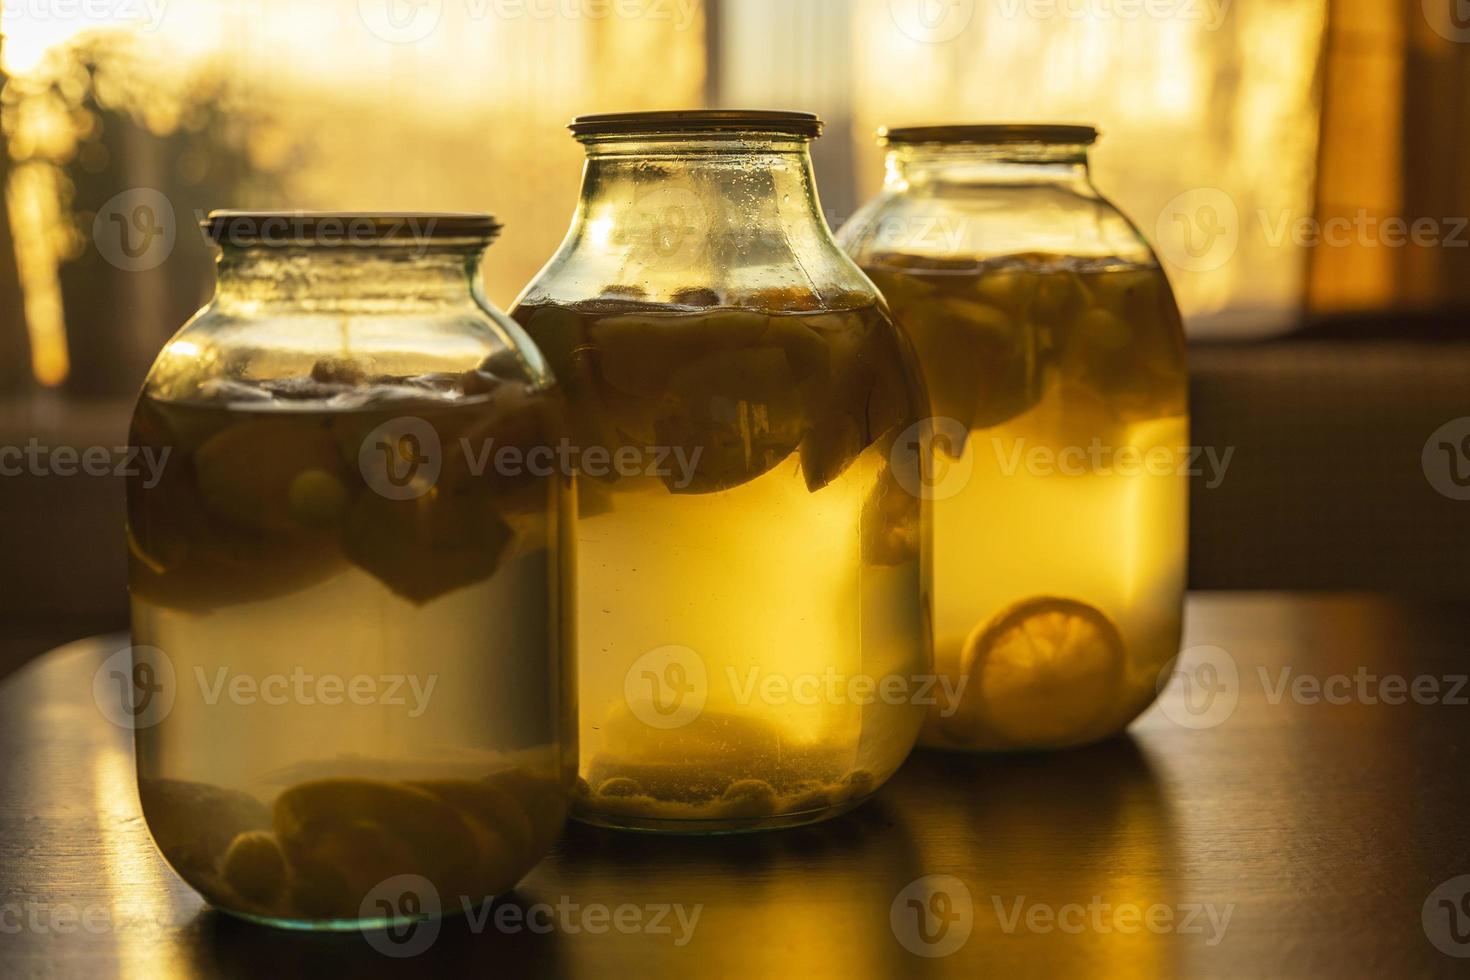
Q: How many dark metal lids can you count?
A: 3